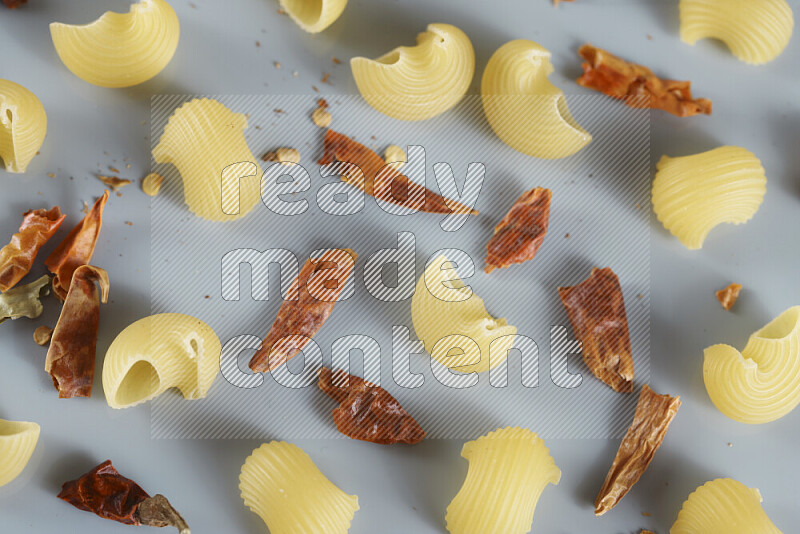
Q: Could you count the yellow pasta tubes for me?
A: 15